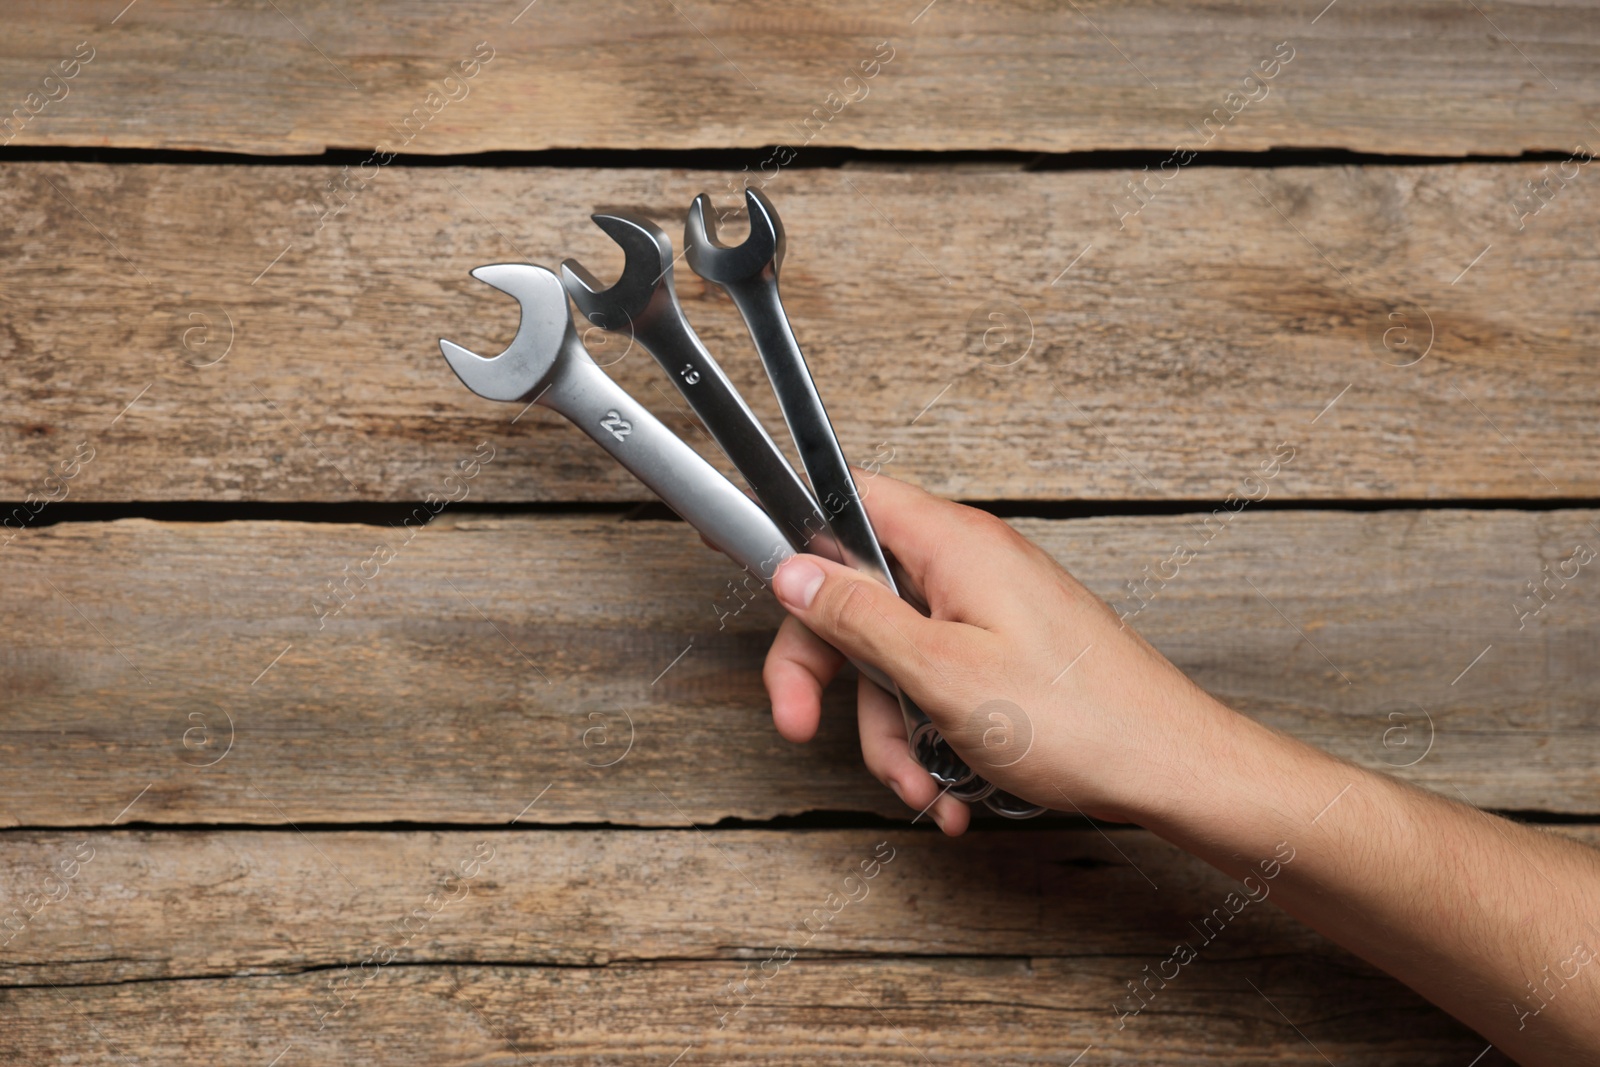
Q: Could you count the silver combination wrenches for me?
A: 3